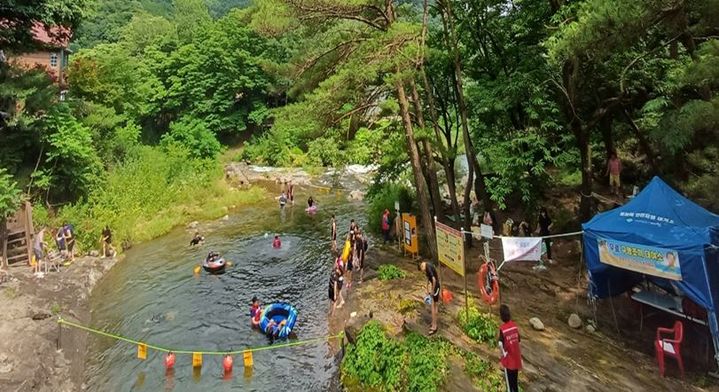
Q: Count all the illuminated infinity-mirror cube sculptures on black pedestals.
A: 0